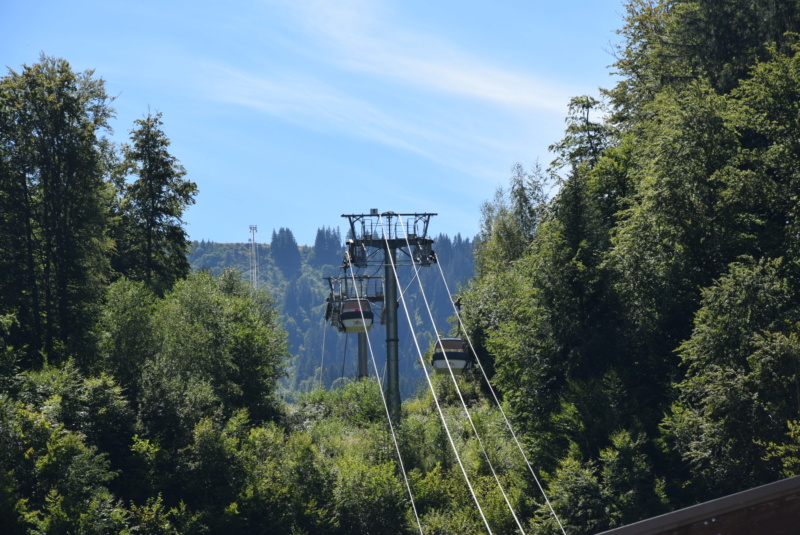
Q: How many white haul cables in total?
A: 4